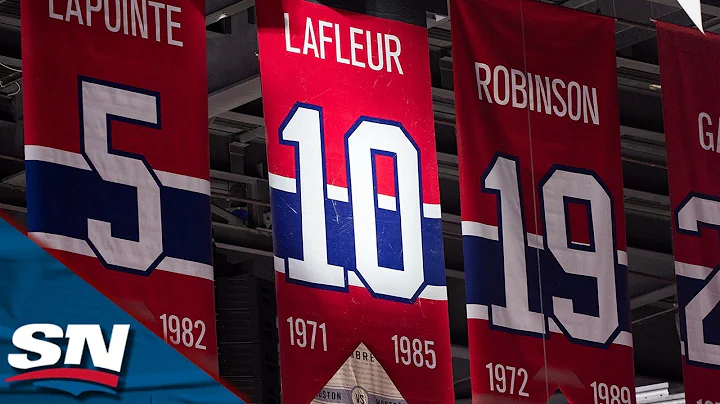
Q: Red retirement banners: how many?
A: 4